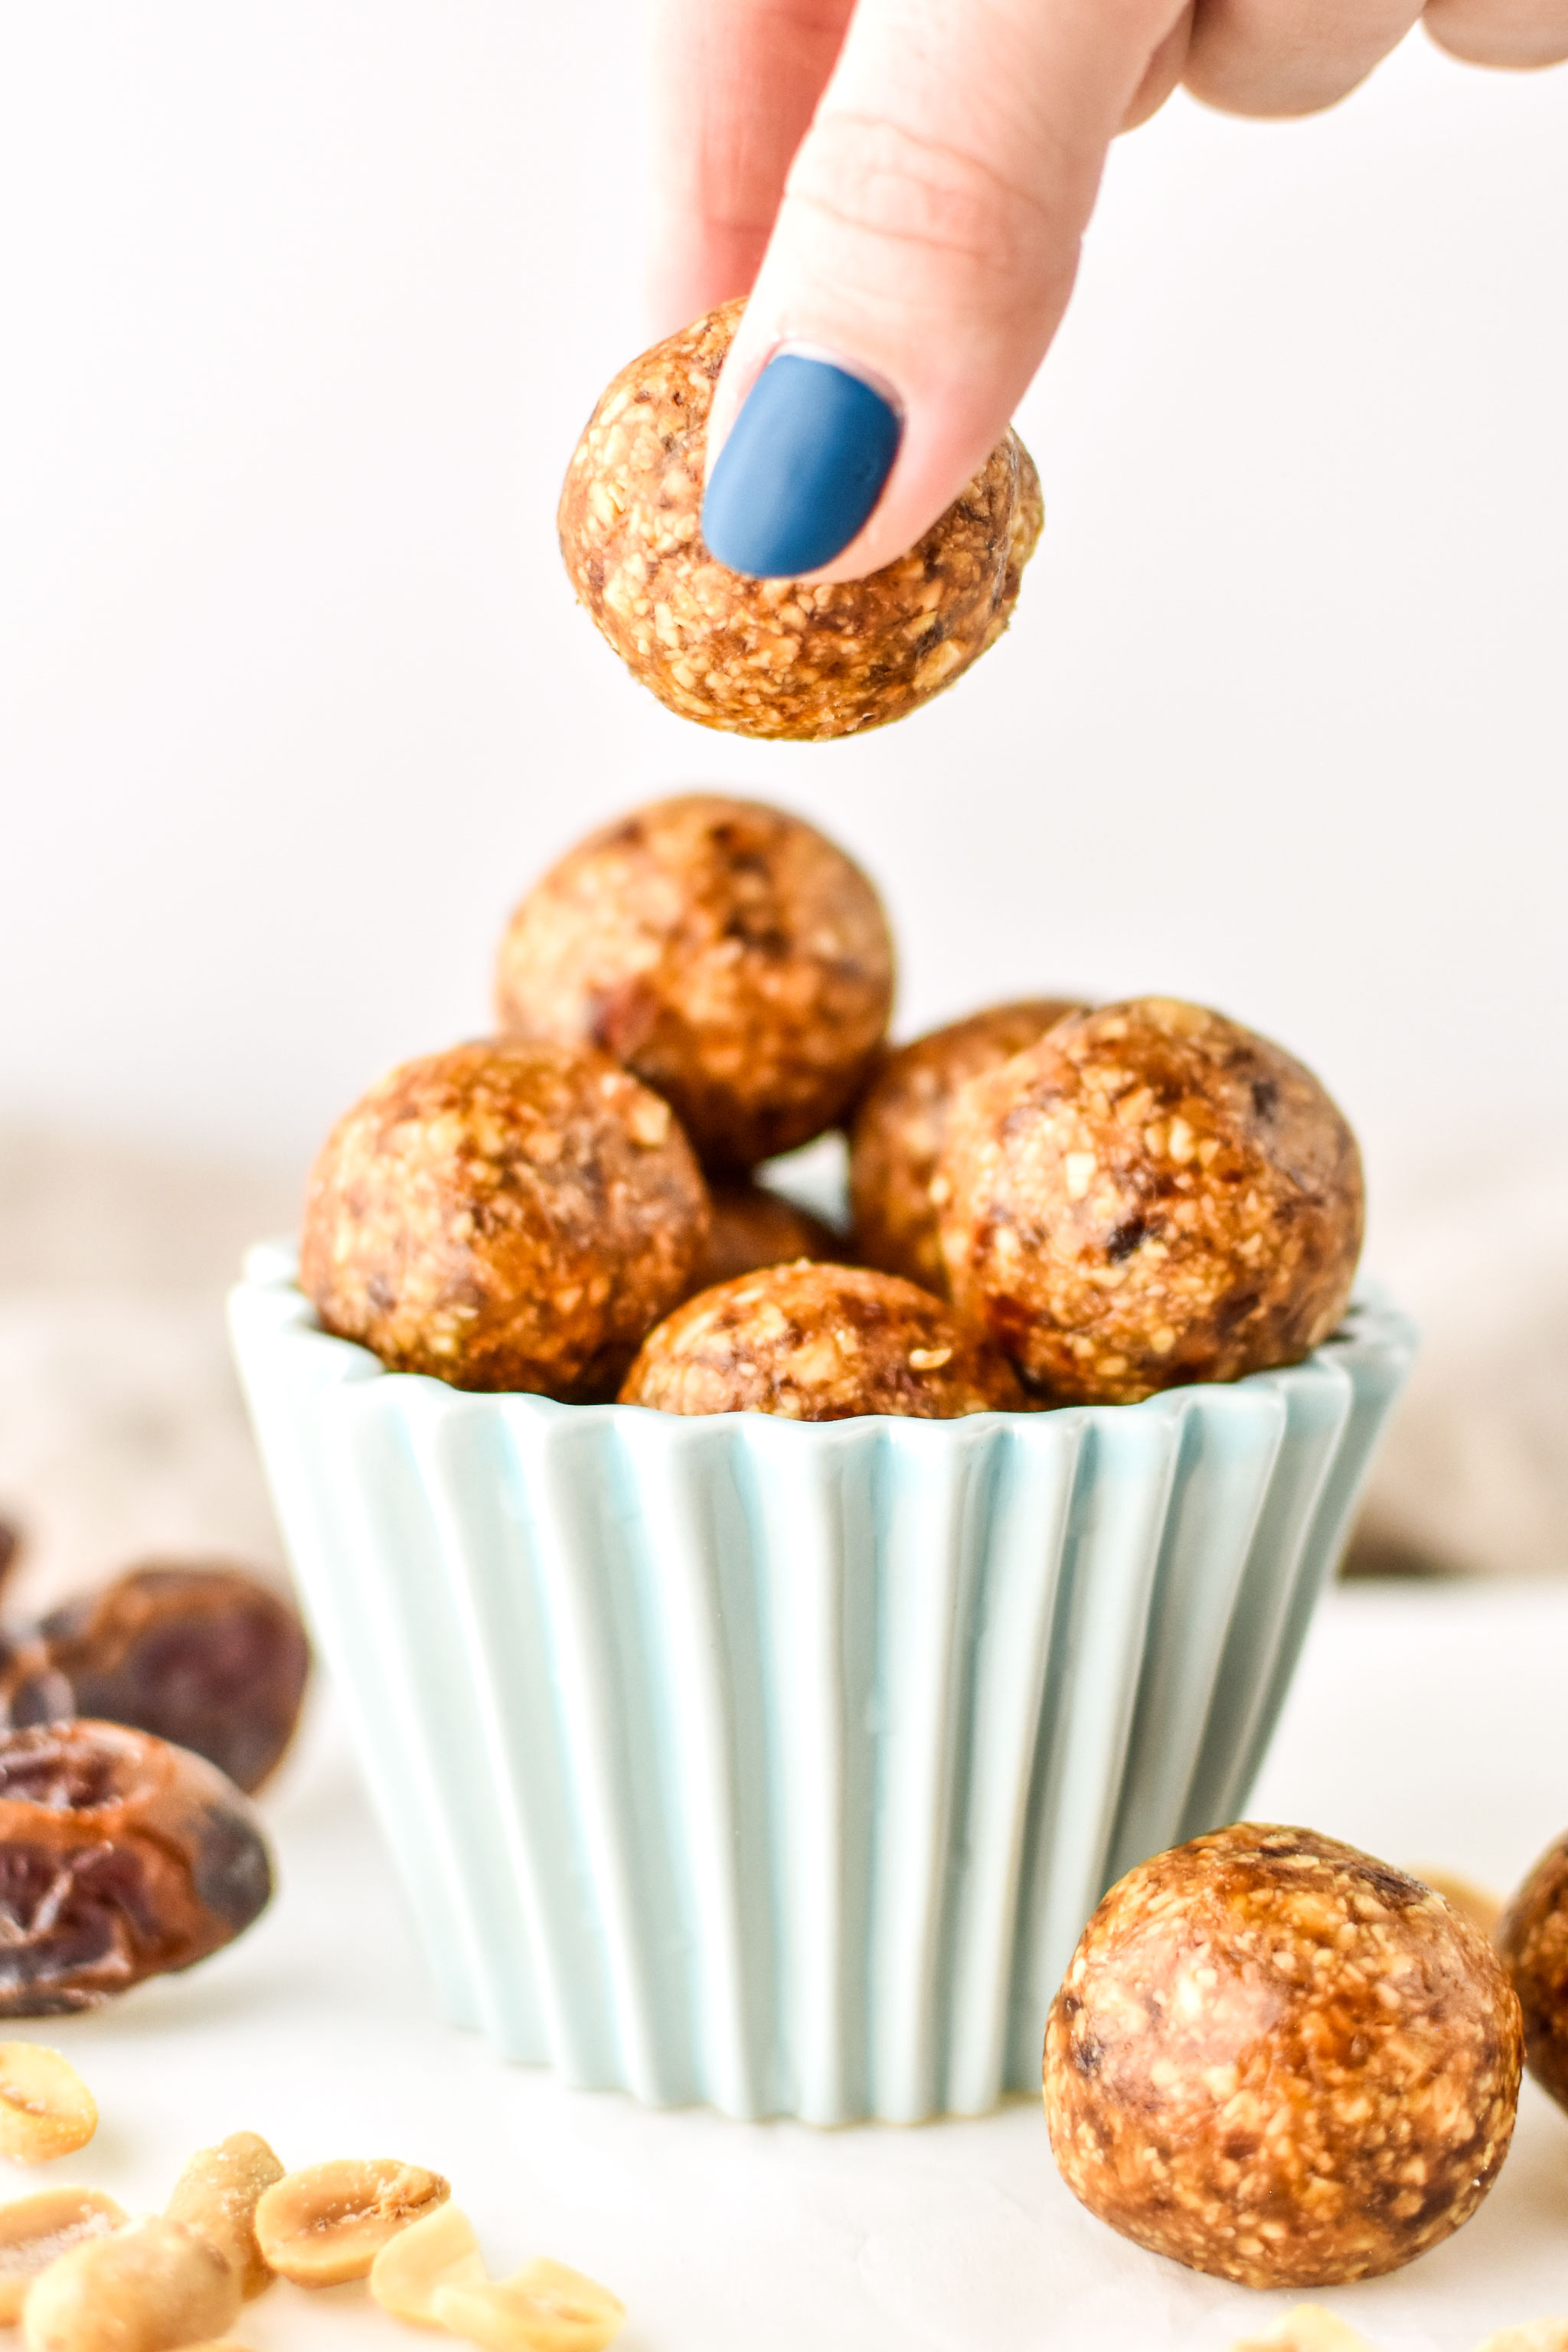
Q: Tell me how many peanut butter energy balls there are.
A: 9